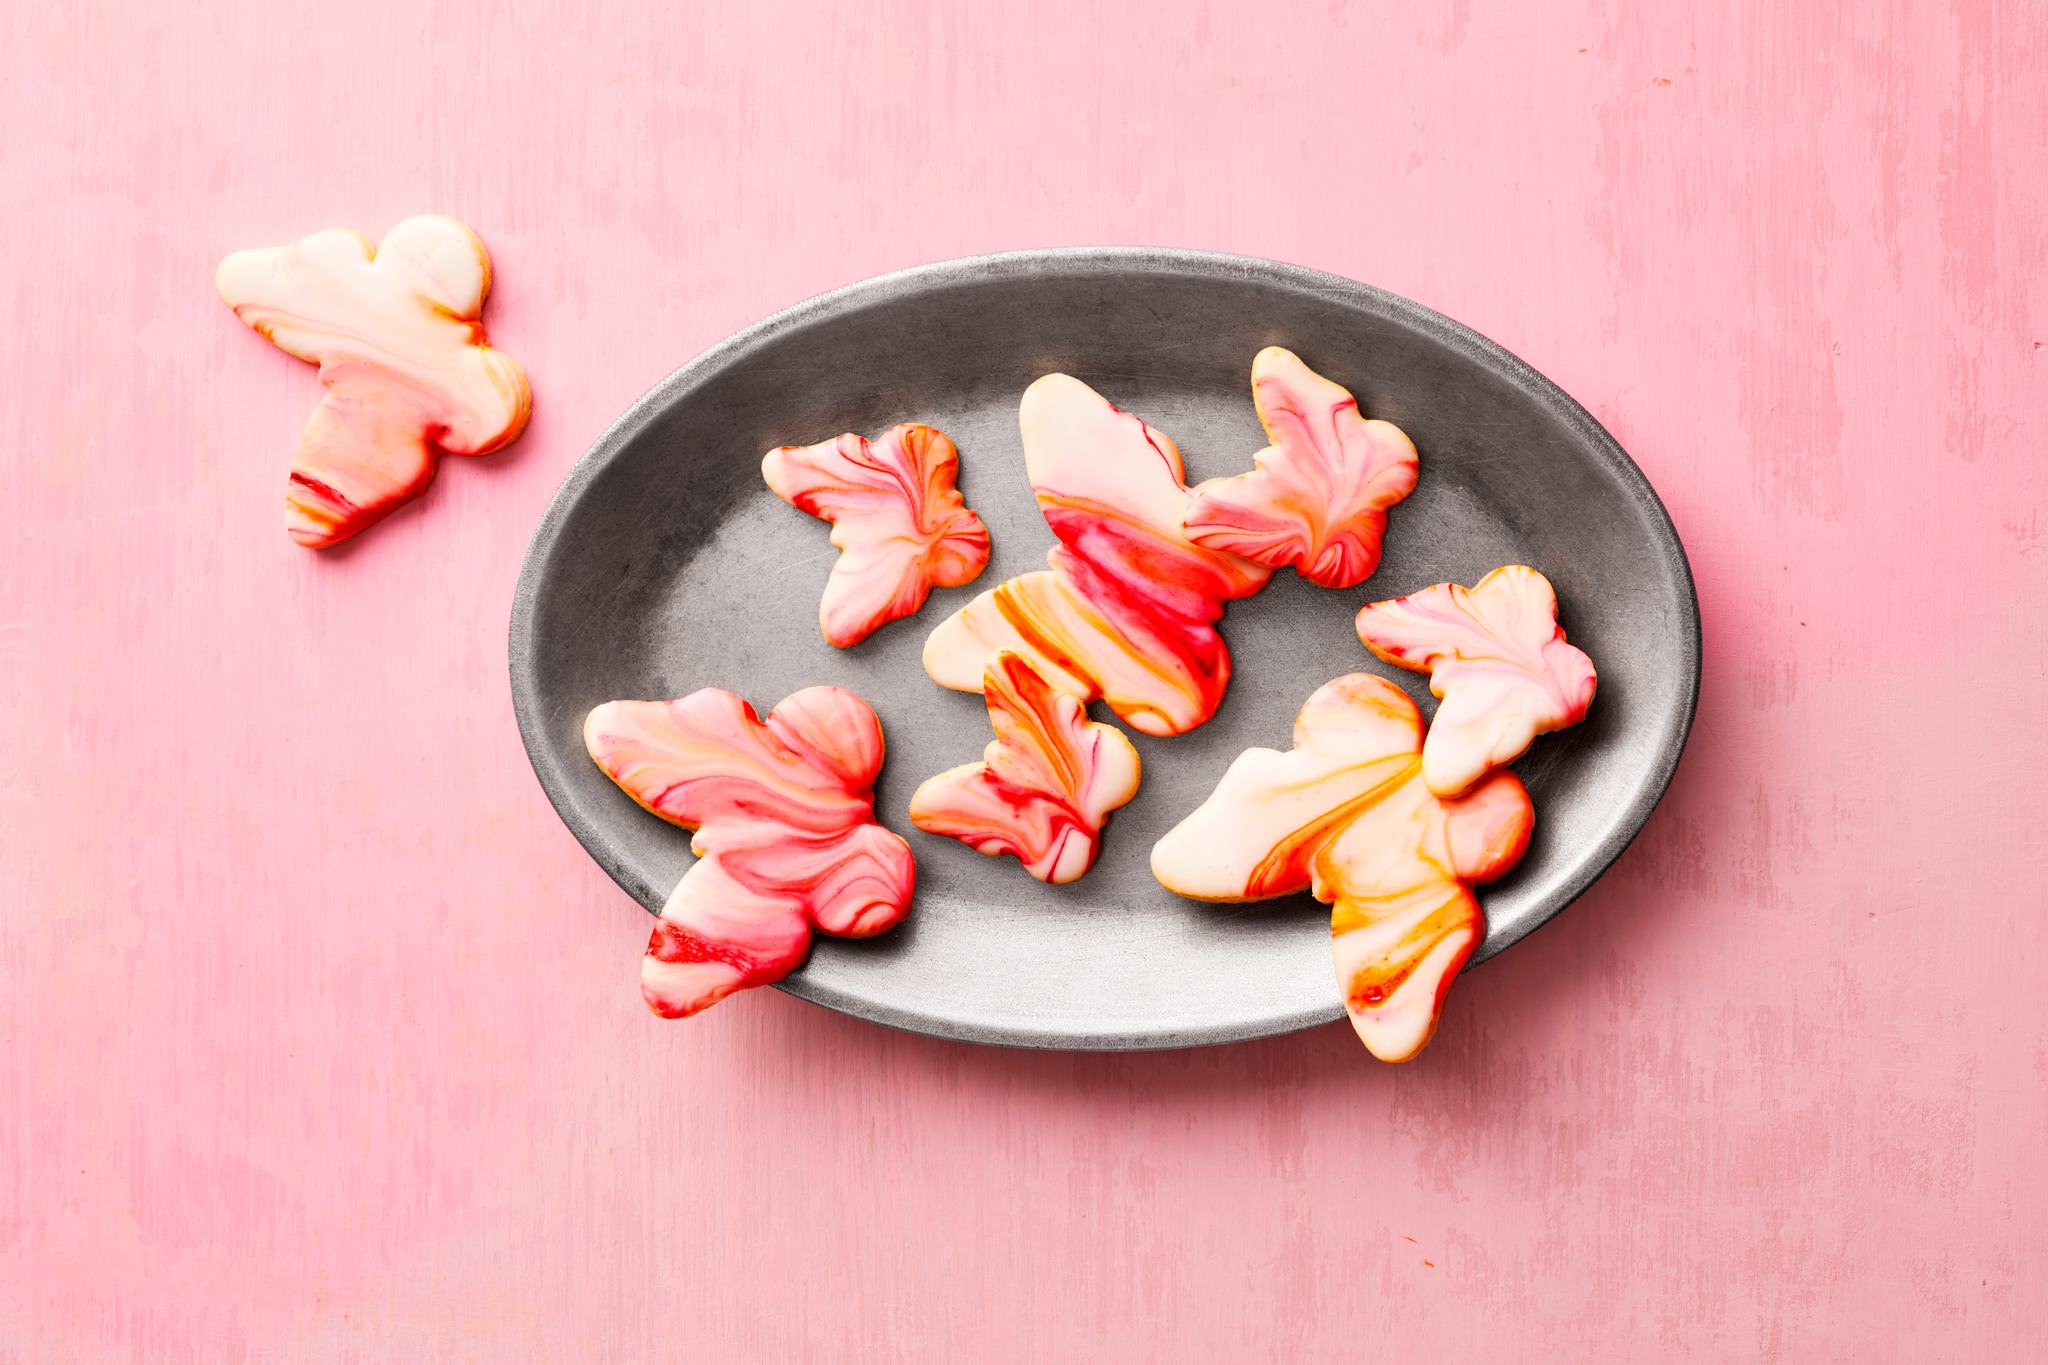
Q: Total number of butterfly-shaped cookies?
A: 8